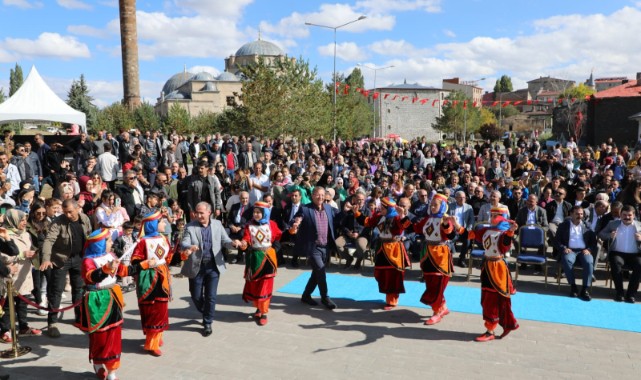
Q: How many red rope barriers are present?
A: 1